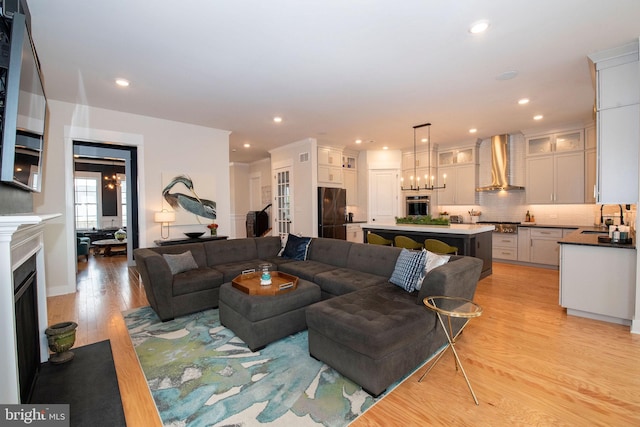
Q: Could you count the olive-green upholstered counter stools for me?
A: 3